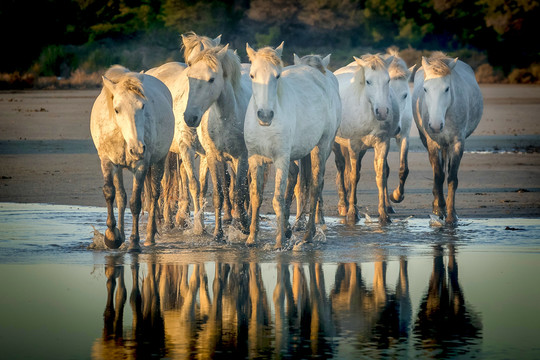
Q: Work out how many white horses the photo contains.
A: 8